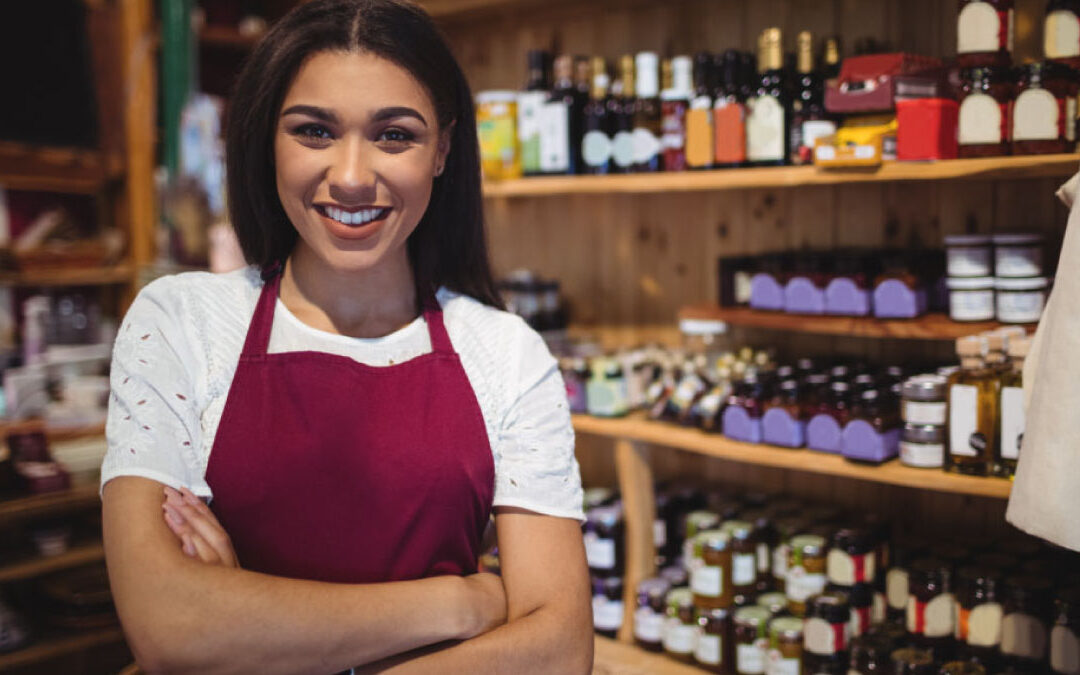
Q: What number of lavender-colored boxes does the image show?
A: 8